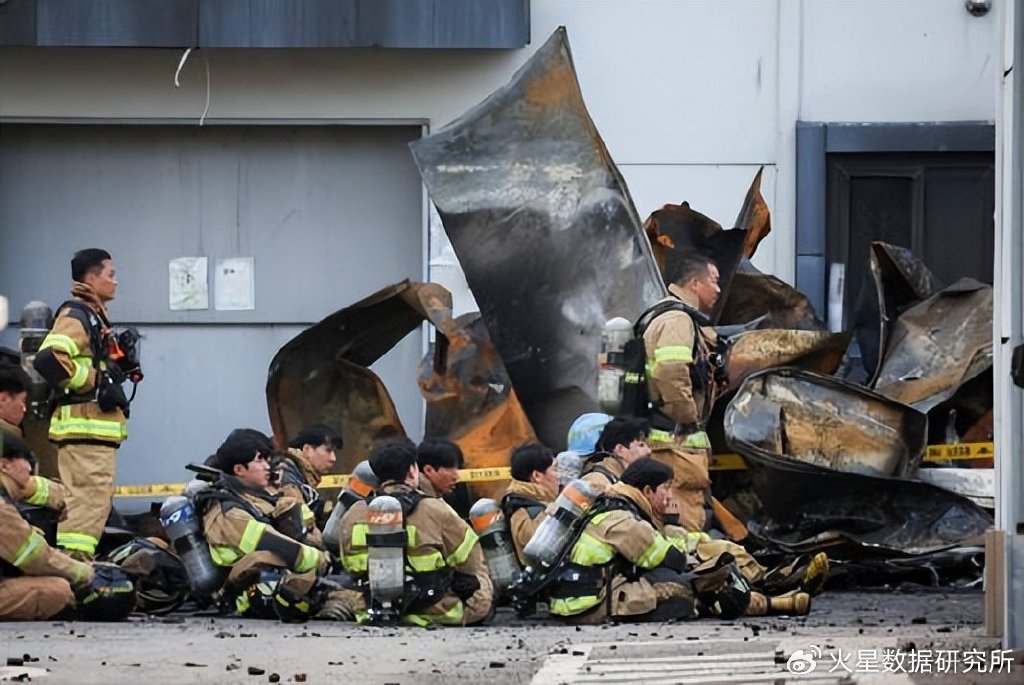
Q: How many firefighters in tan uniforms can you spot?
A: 11